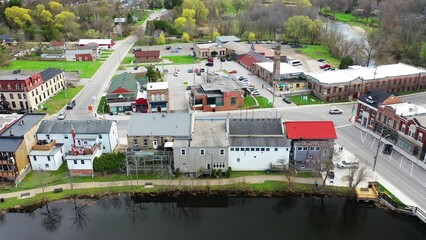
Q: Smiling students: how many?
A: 0